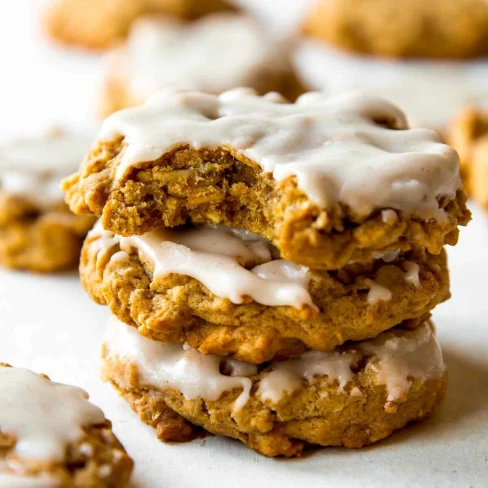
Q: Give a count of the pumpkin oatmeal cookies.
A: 9